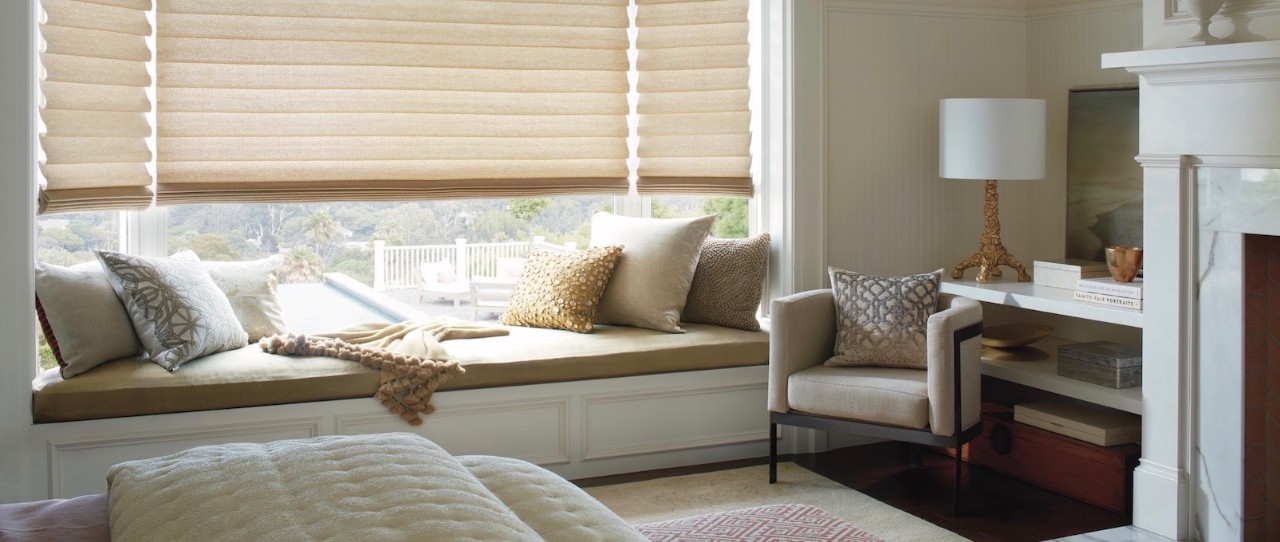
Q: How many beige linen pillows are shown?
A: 2